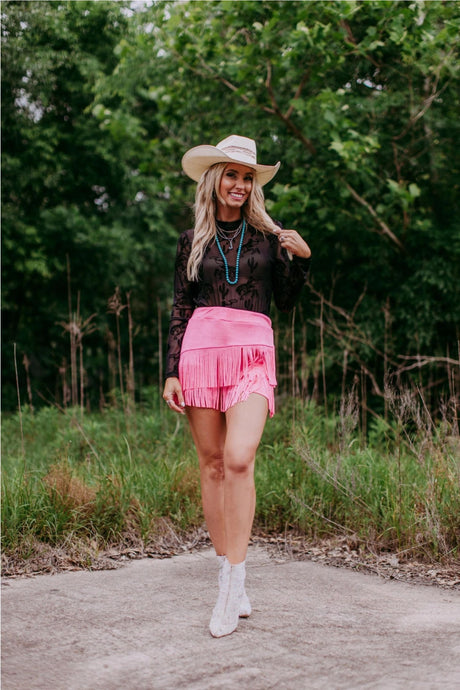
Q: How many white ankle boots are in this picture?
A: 2